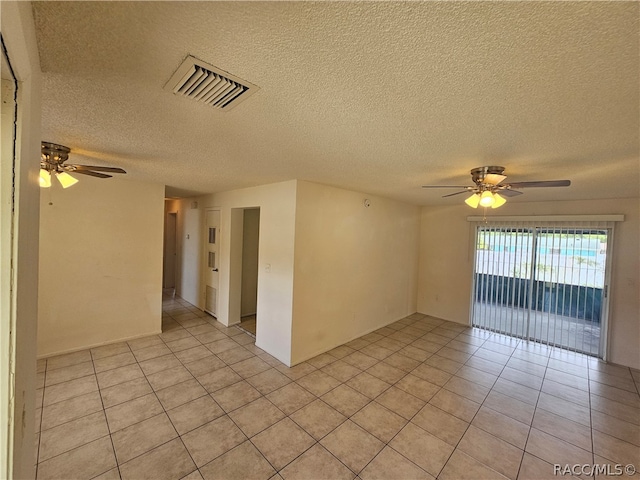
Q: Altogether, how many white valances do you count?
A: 1